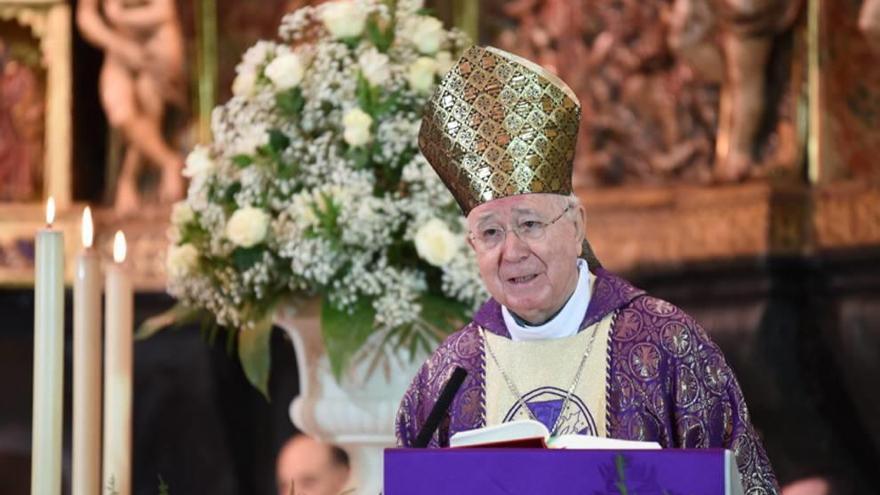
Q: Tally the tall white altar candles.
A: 3